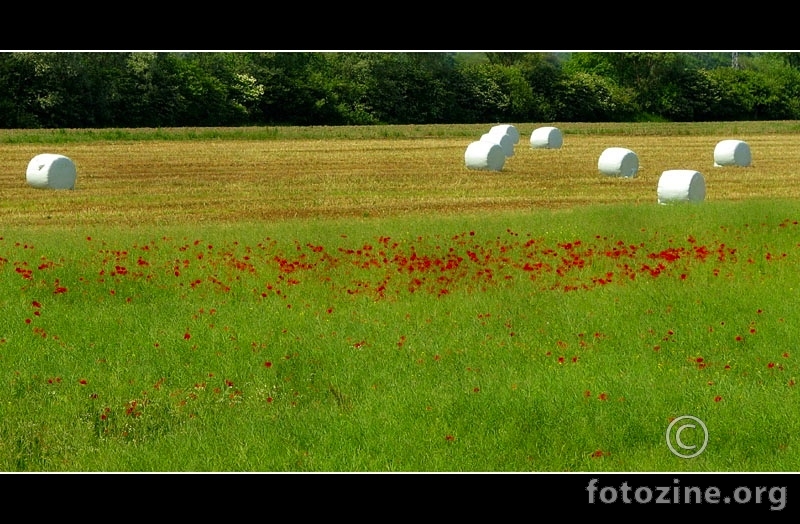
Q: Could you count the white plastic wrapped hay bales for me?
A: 8